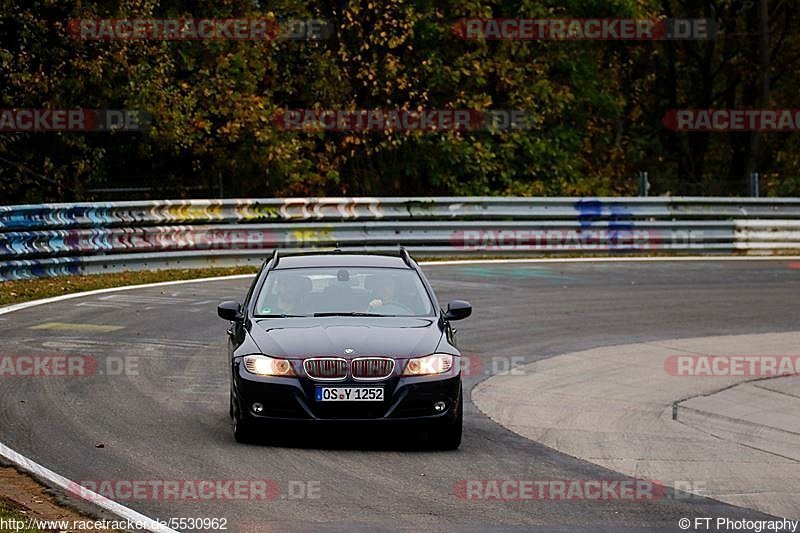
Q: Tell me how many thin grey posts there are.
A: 2